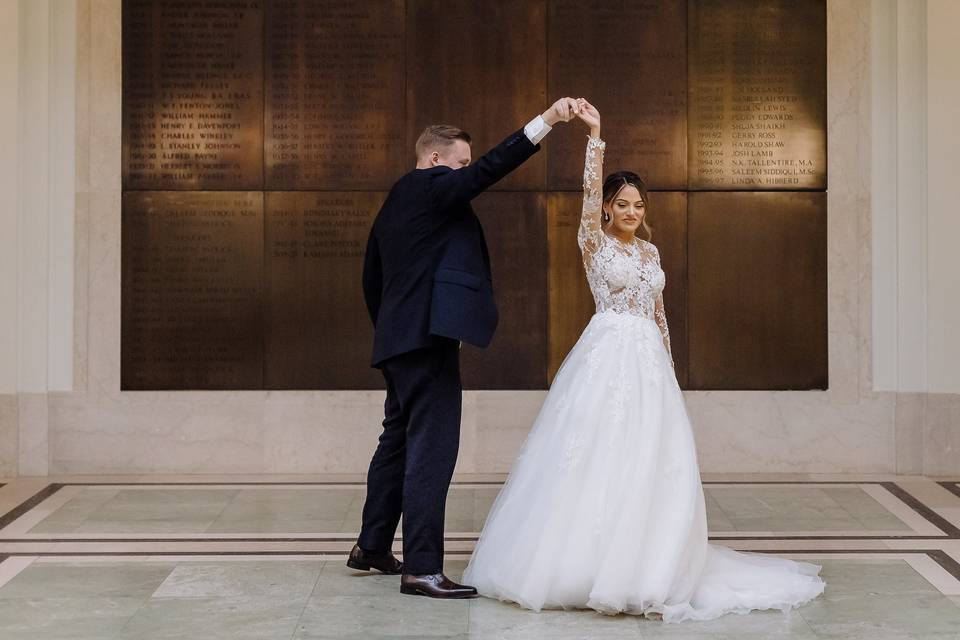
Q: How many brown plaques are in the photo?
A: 10